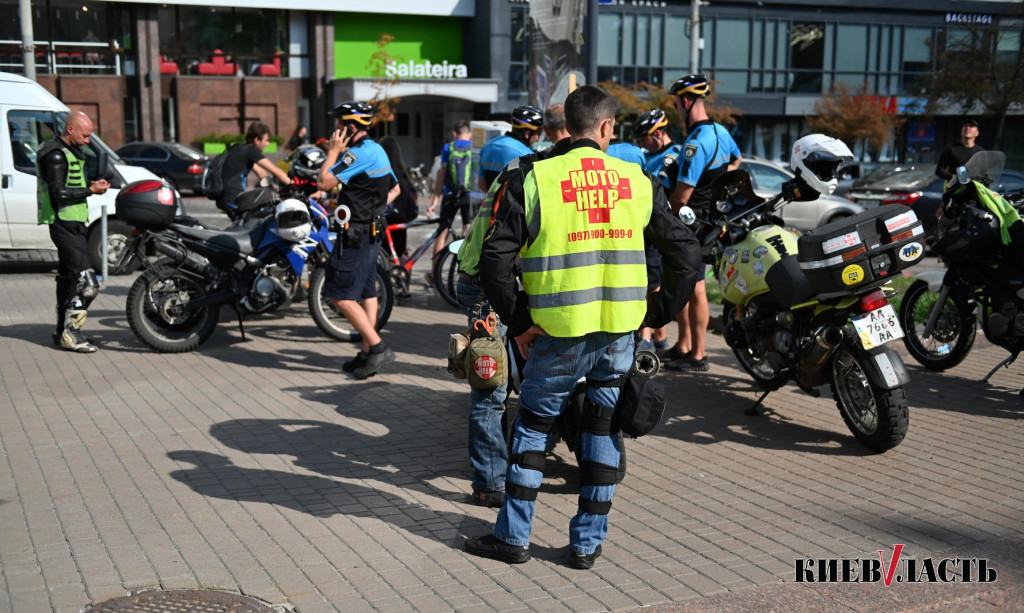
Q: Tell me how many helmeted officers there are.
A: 4